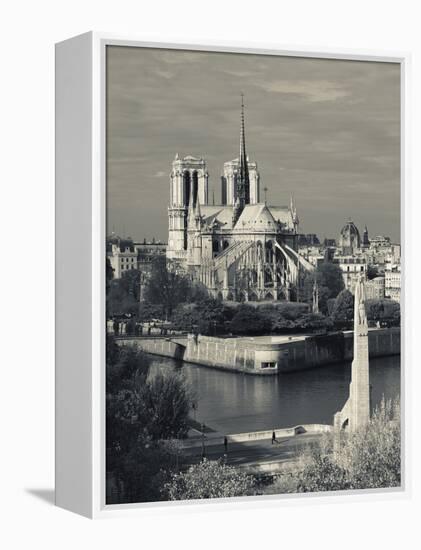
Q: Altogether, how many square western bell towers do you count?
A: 2